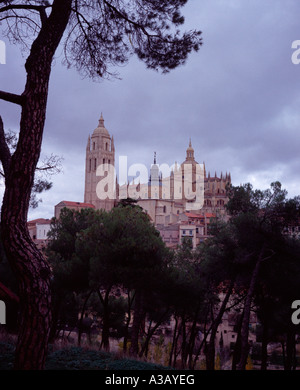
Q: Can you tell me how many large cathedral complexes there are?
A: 1